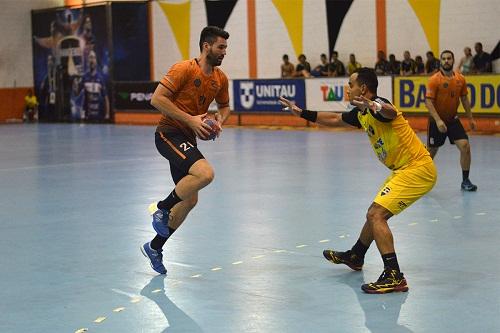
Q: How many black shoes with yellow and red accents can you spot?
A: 2